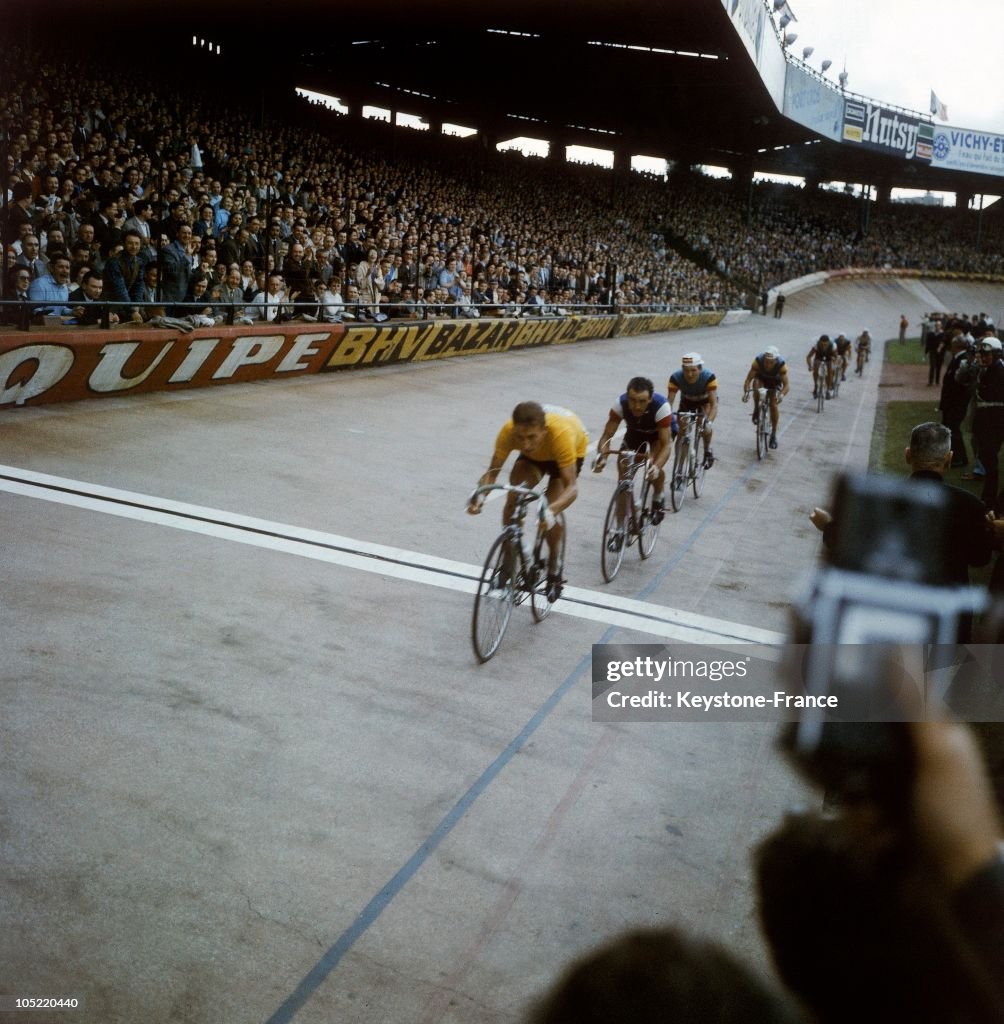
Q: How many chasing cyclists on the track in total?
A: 6